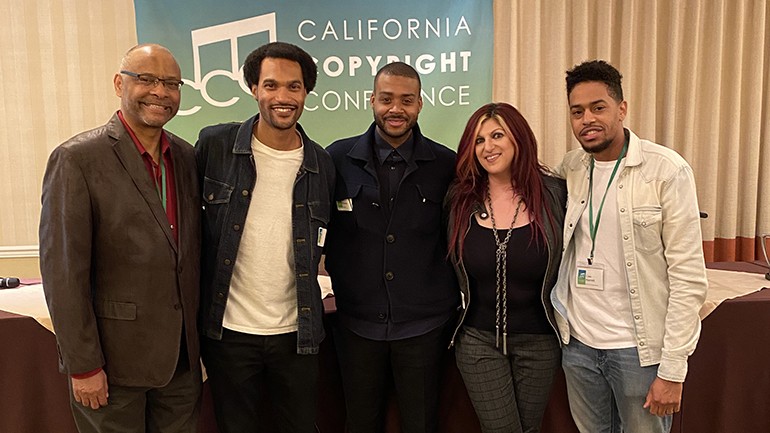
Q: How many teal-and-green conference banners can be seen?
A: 1